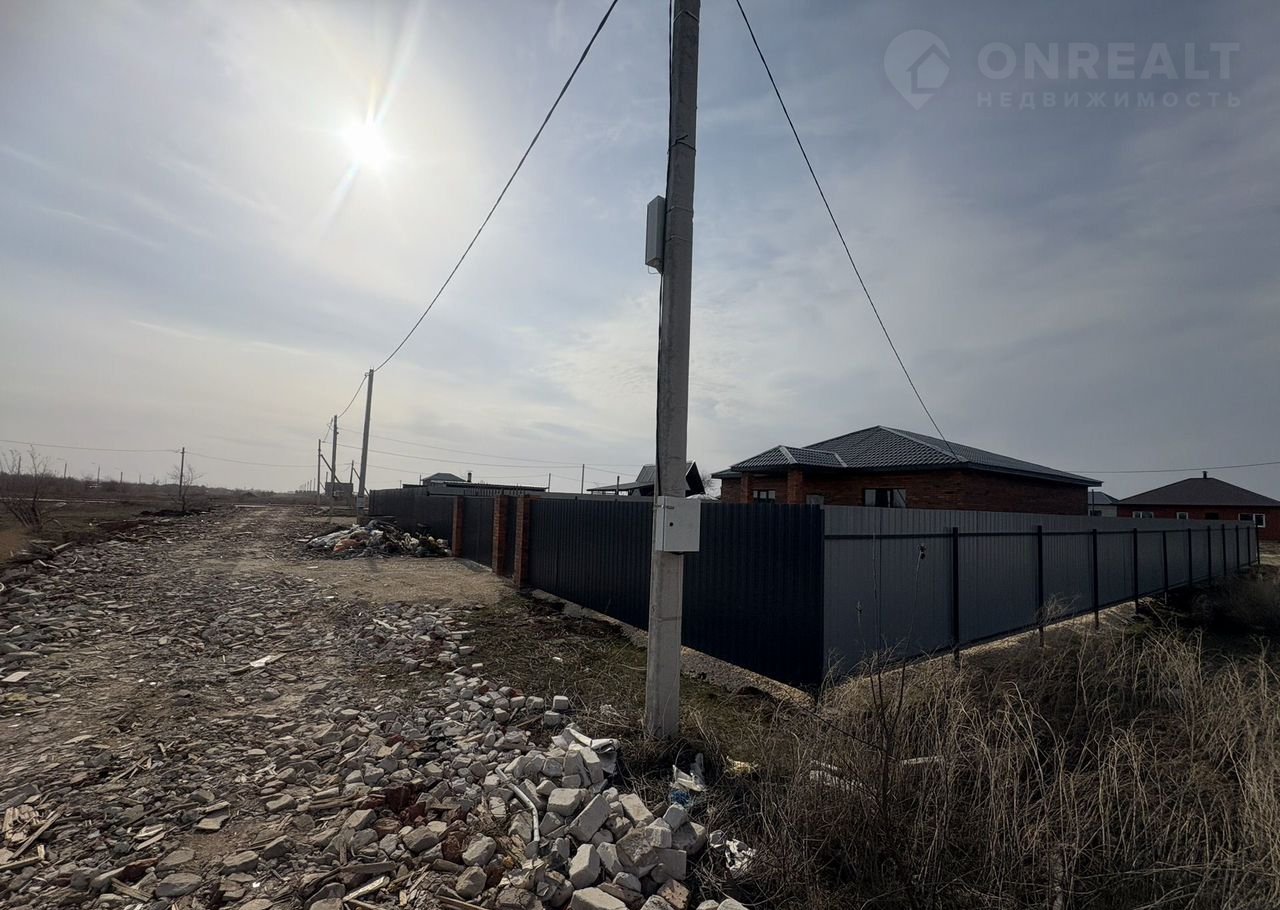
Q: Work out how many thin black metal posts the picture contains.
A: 11